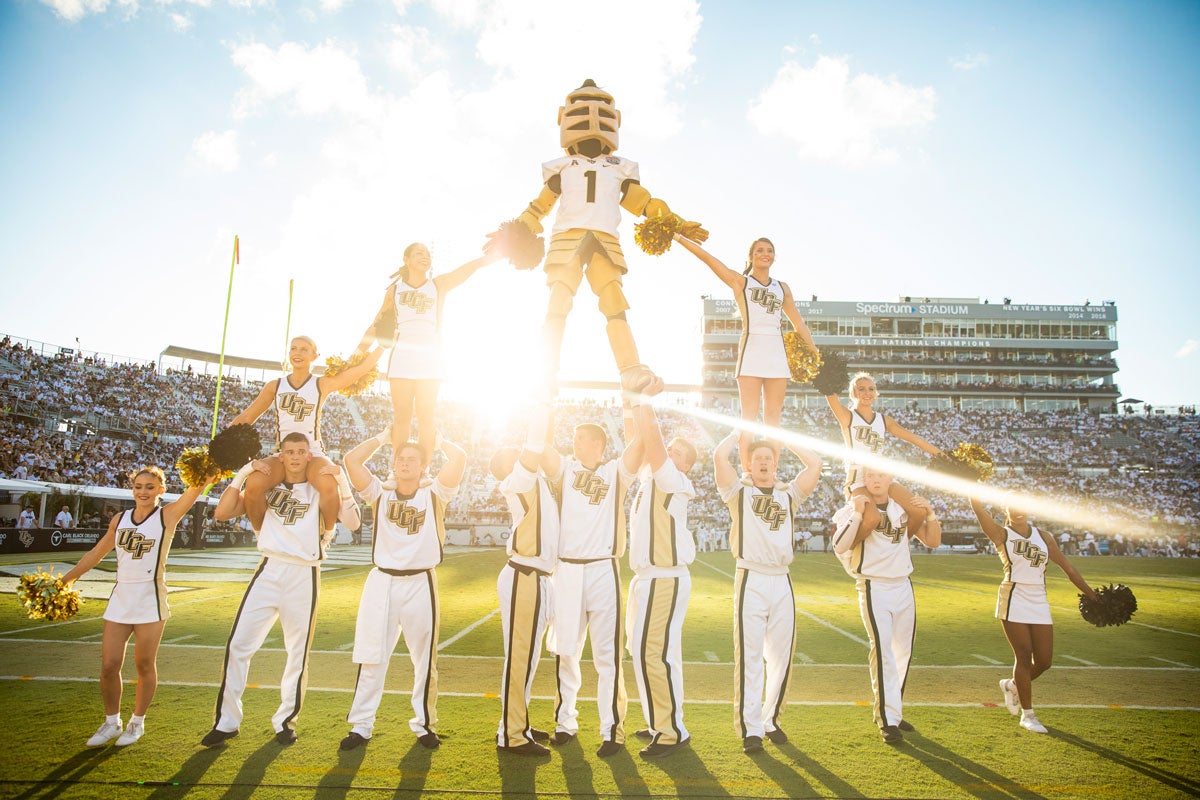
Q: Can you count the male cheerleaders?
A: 7